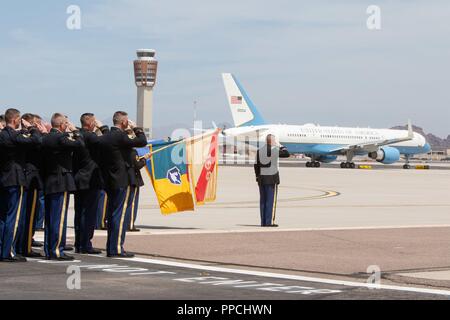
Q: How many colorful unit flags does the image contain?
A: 2